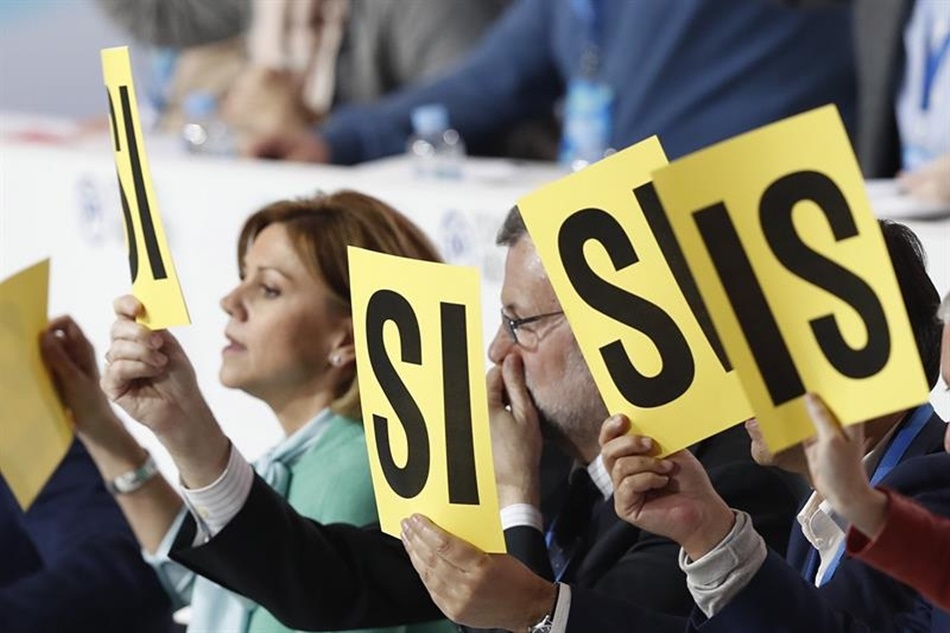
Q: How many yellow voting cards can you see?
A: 5